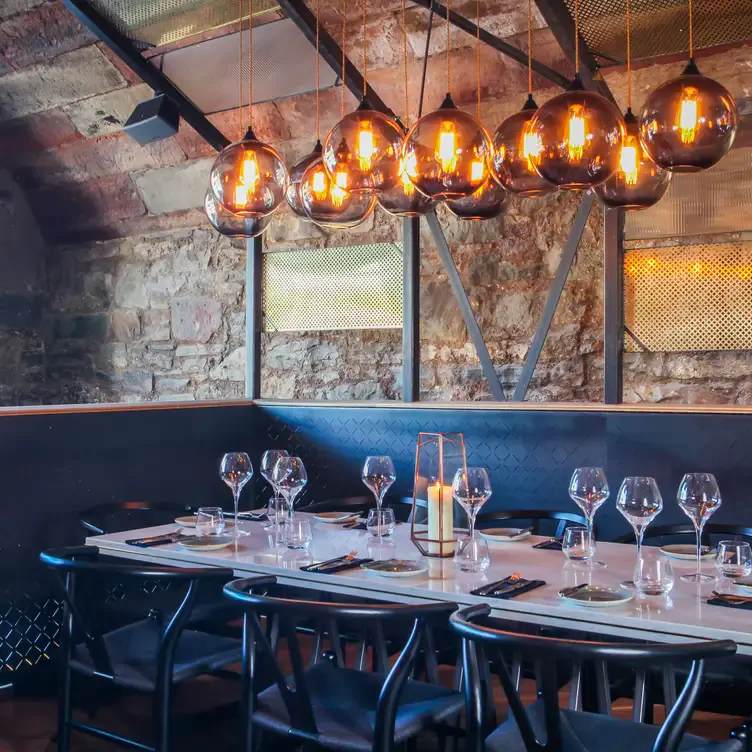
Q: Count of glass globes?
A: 12